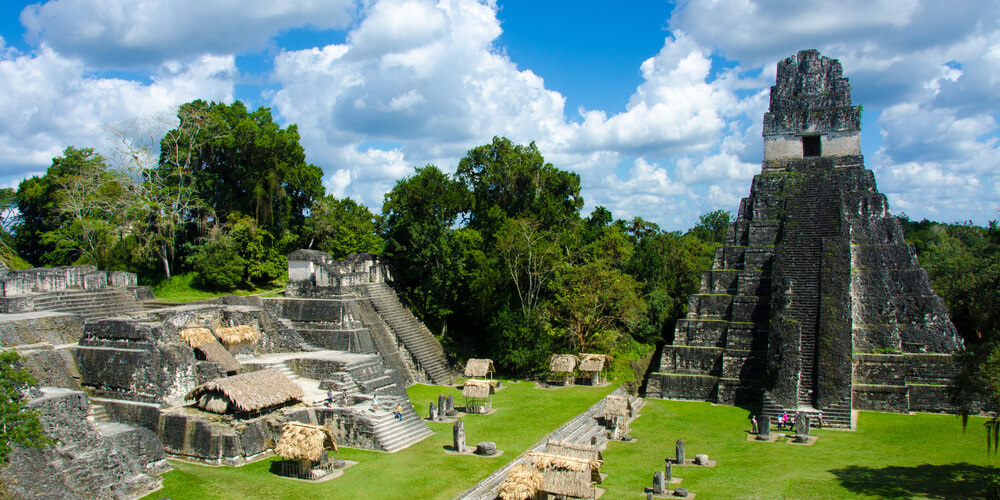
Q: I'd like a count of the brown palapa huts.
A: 12